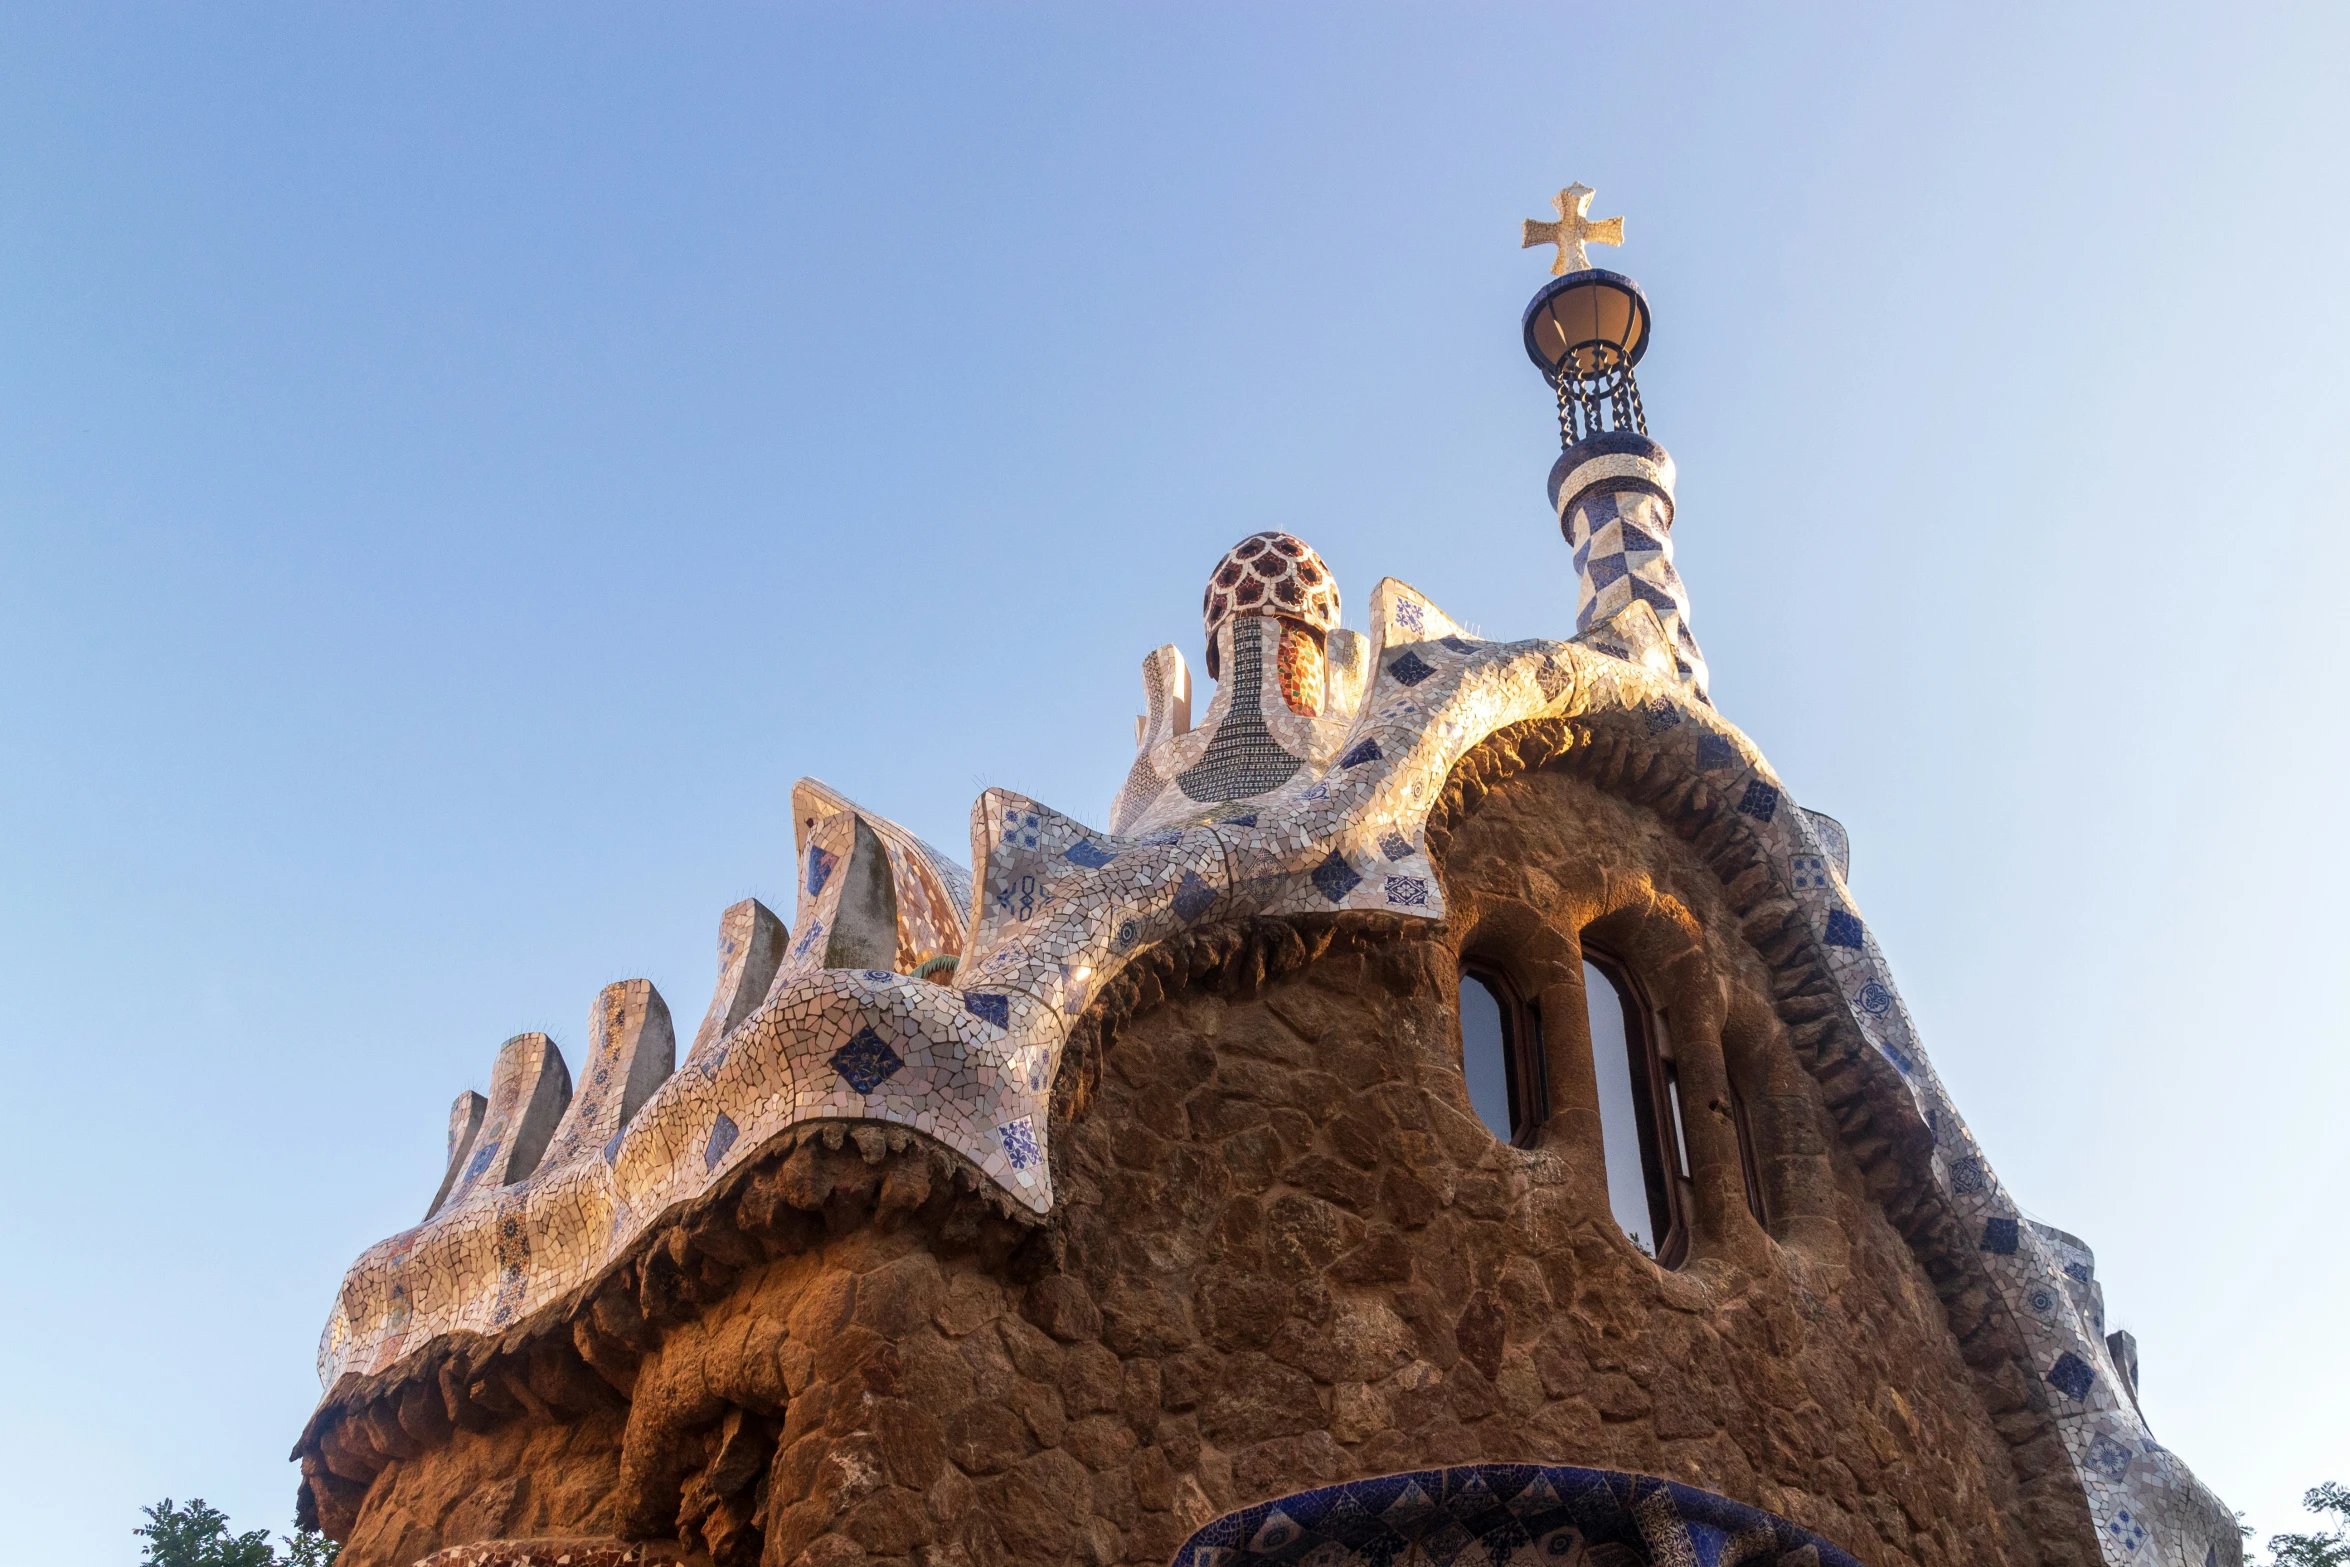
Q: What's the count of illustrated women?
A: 0